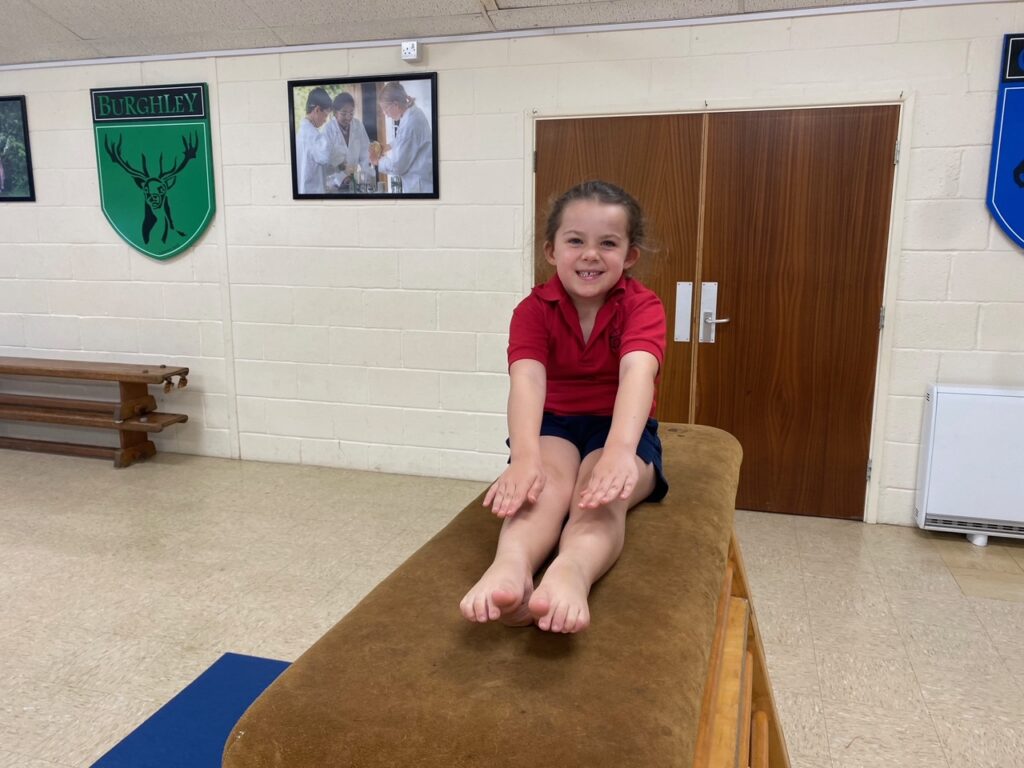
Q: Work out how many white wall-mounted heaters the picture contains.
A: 1